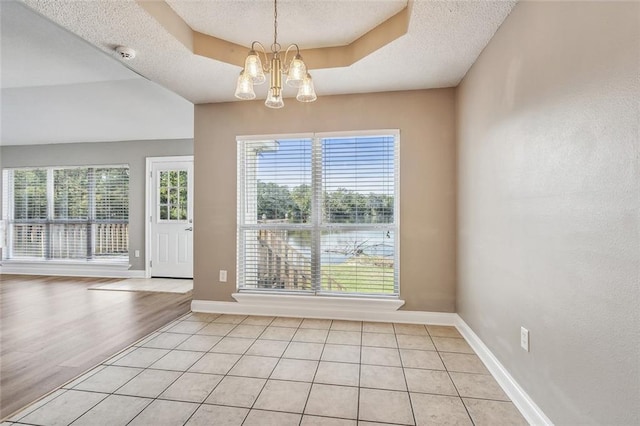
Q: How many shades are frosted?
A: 5